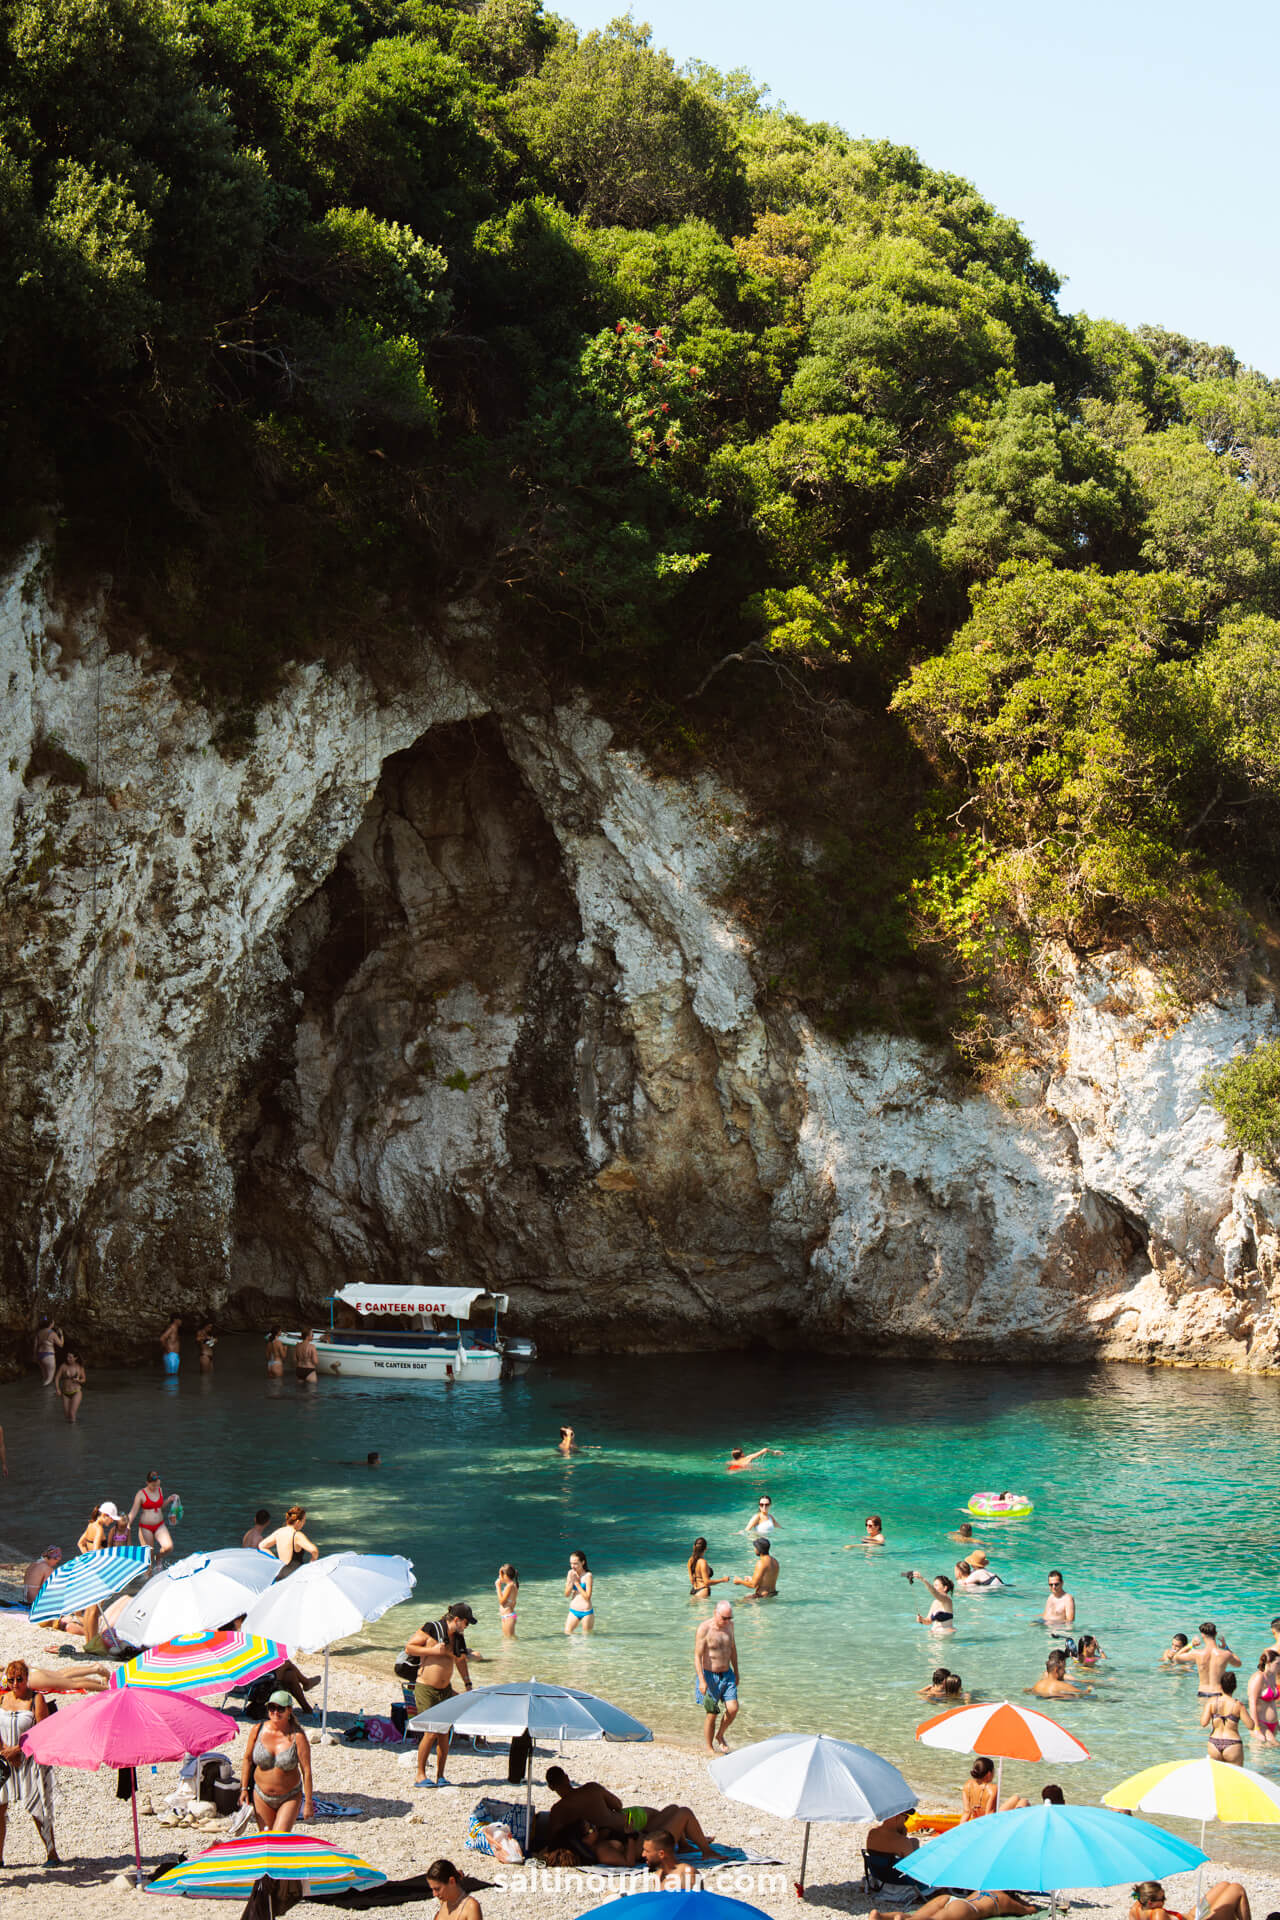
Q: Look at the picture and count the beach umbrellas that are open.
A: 12